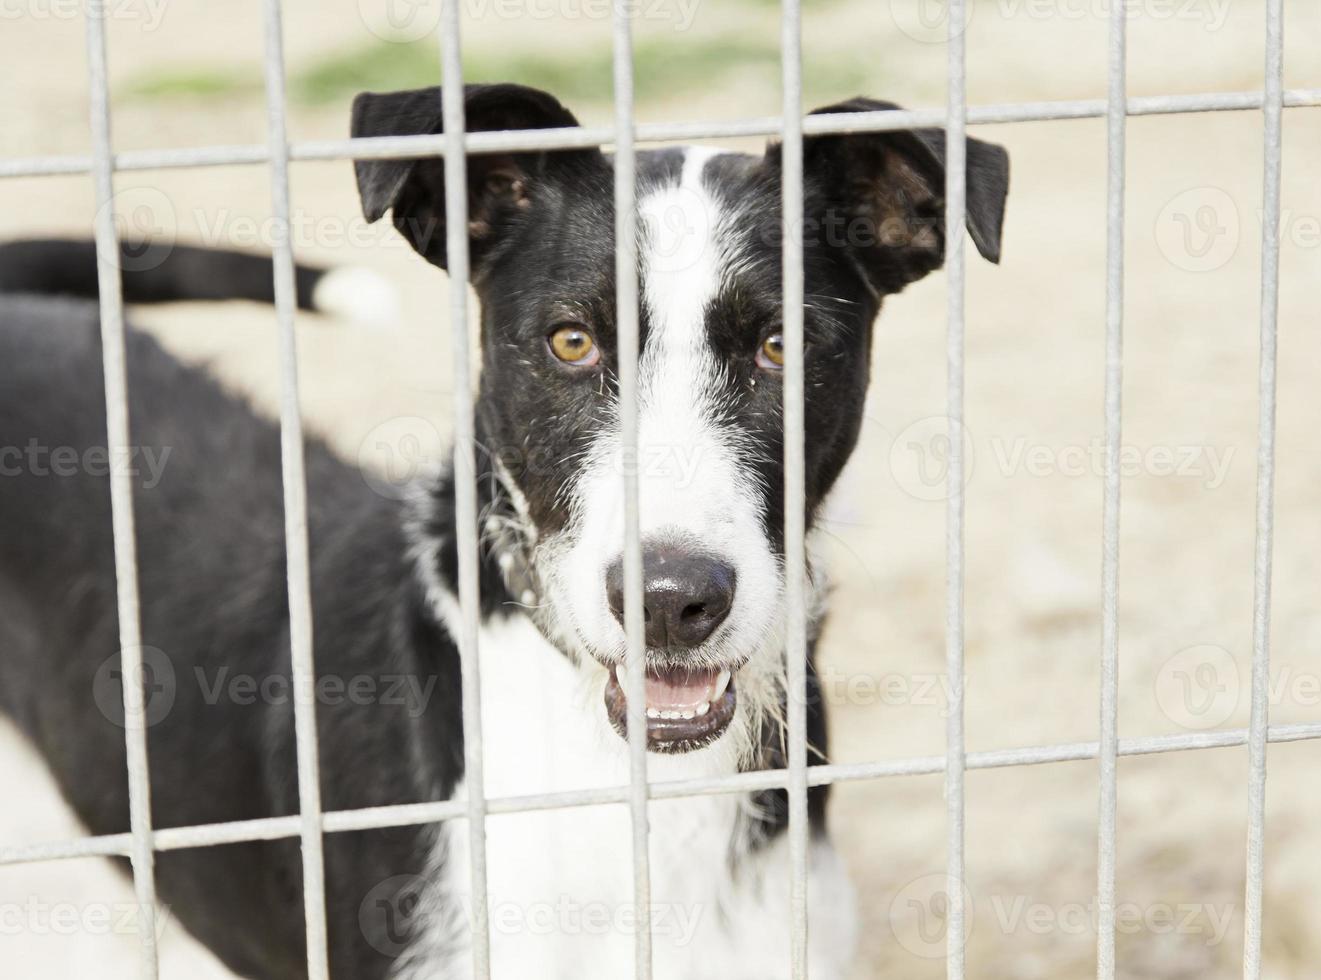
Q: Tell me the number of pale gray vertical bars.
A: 8